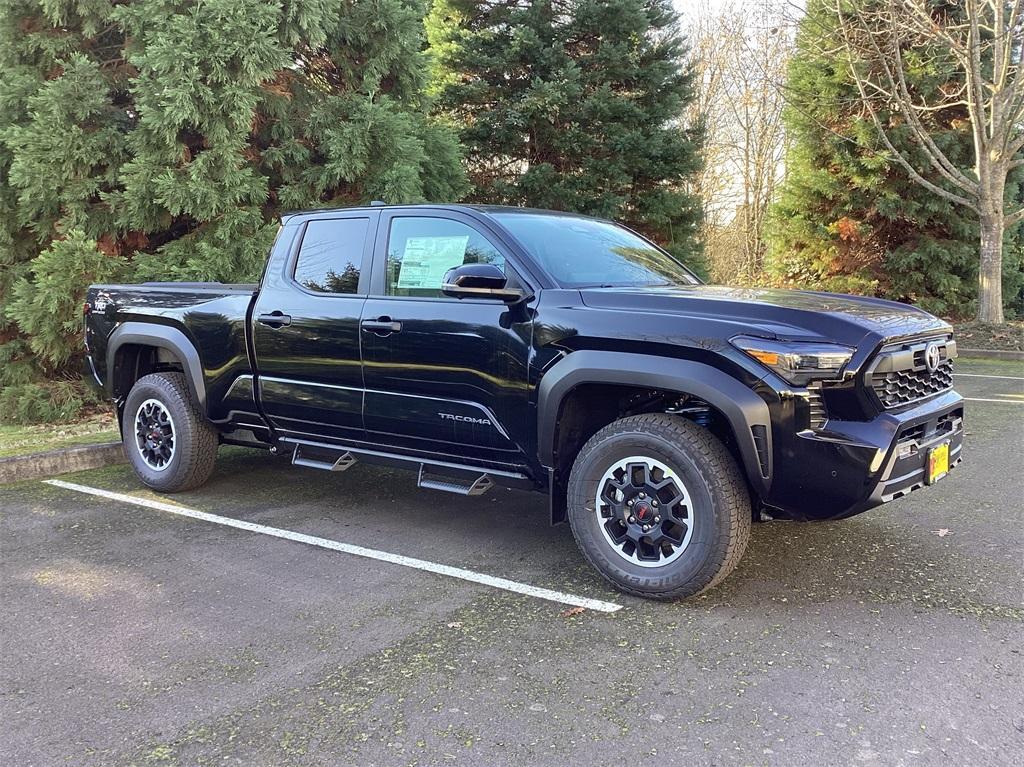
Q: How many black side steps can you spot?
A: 2